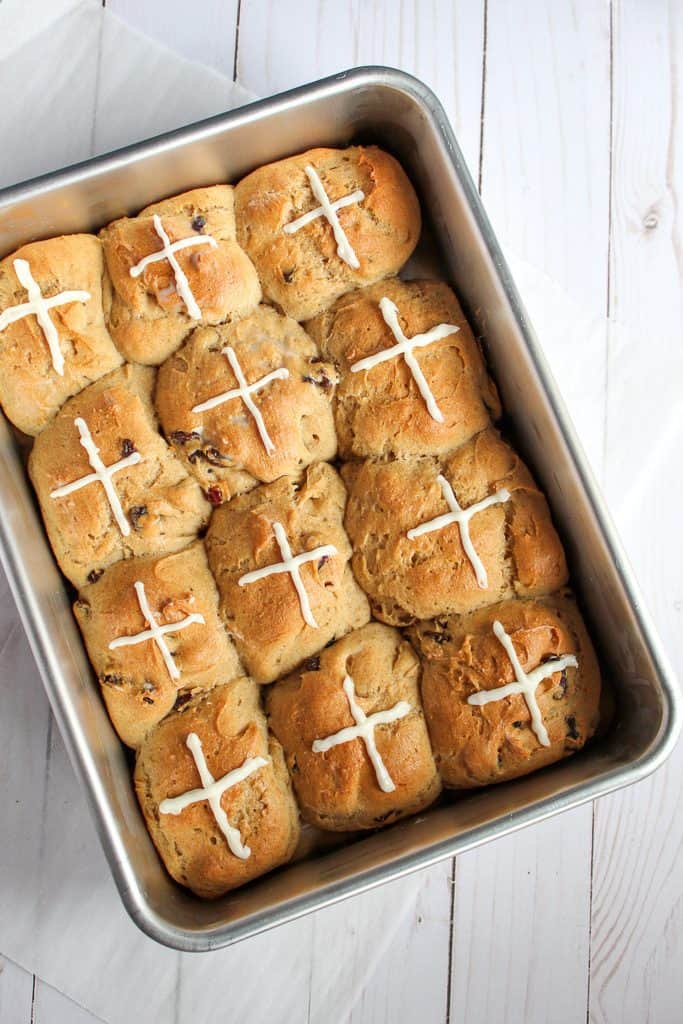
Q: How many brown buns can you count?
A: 12